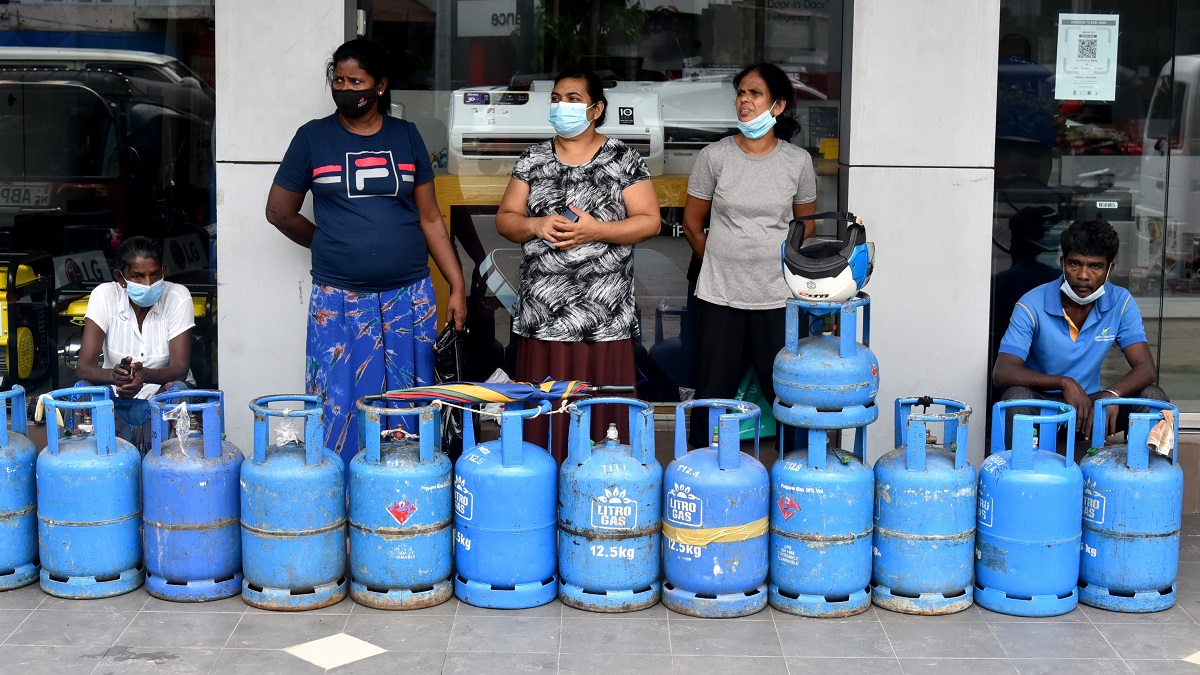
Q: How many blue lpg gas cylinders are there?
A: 13